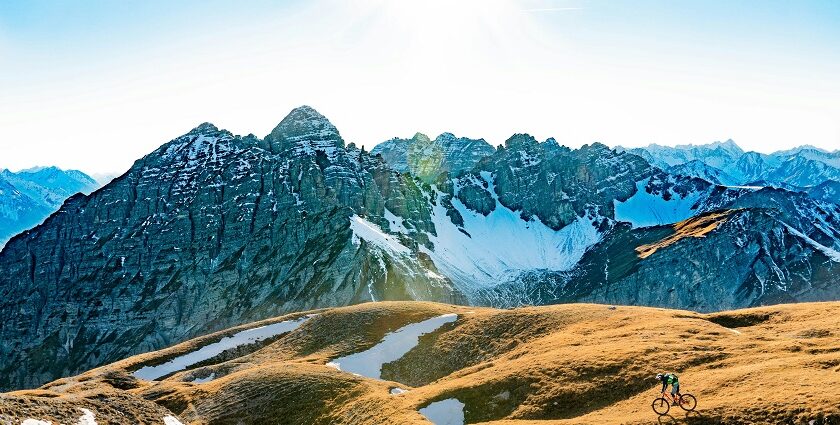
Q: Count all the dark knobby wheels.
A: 2